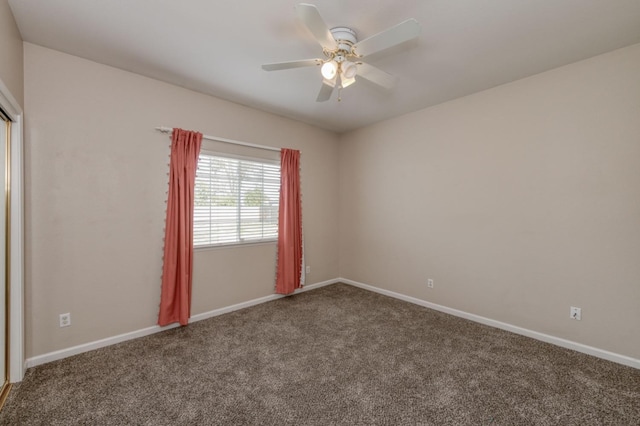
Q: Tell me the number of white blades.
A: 5